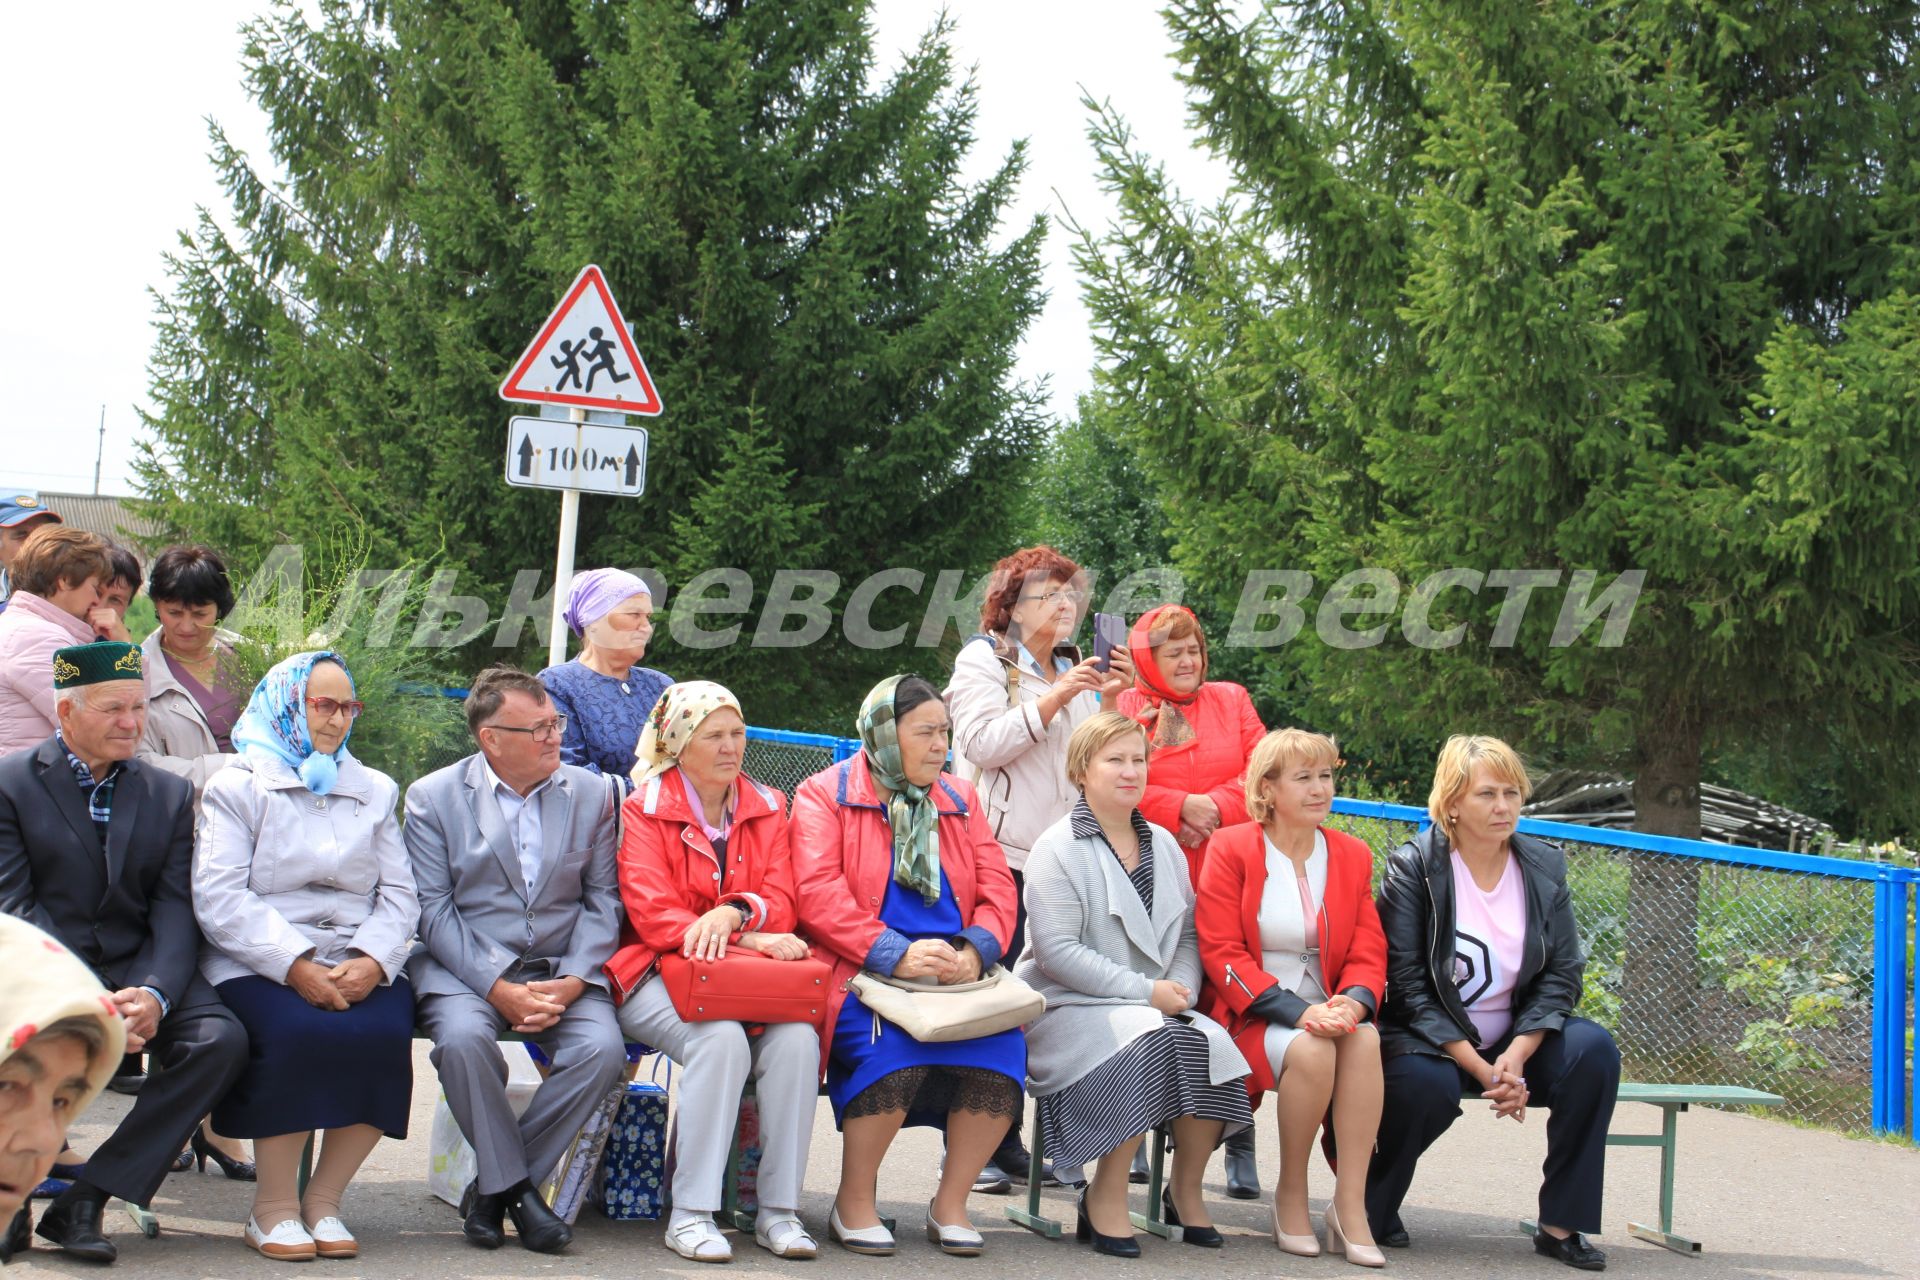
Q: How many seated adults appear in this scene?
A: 8